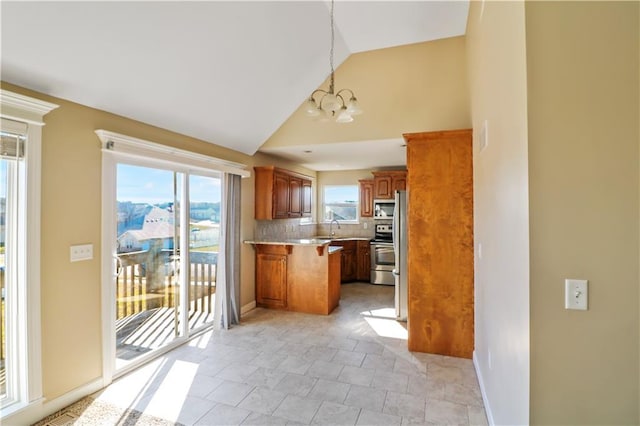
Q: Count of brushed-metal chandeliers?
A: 1